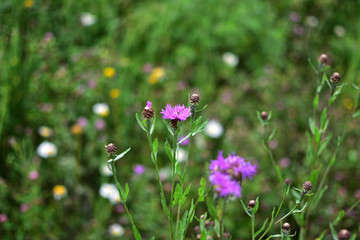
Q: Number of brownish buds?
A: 11